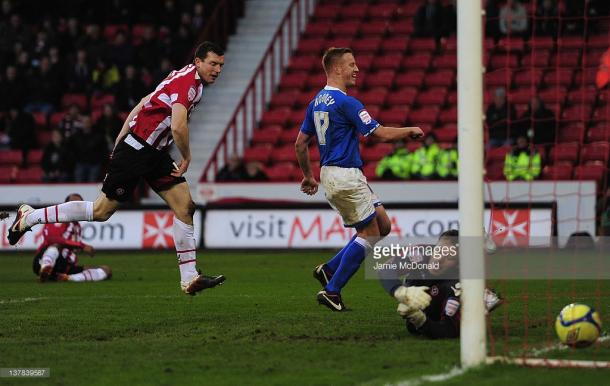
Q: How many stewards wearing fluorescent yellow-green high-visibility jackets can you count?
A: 4